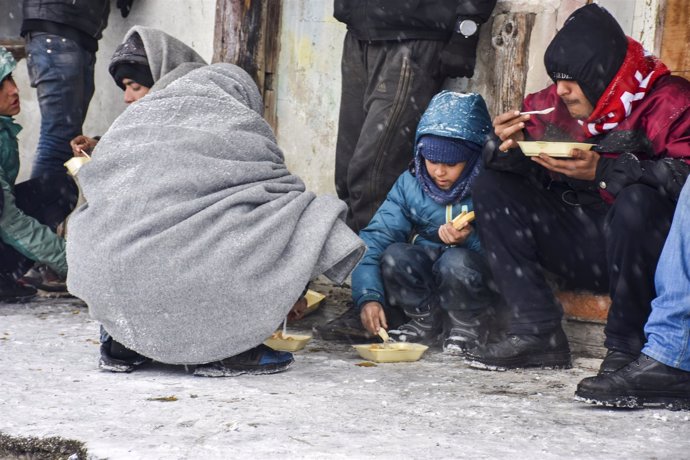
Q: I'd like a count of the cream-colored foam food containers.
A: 5